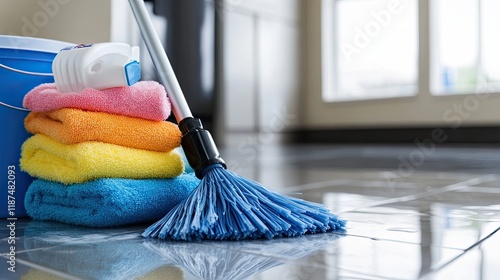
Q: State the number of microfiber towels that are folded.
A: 4